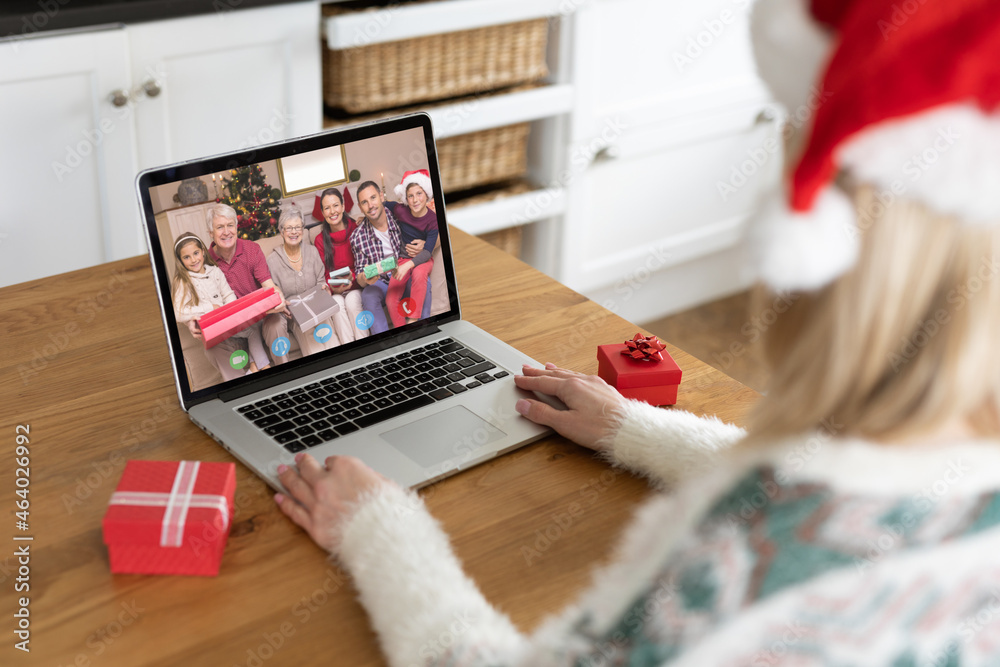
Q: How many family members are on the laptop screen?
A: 6